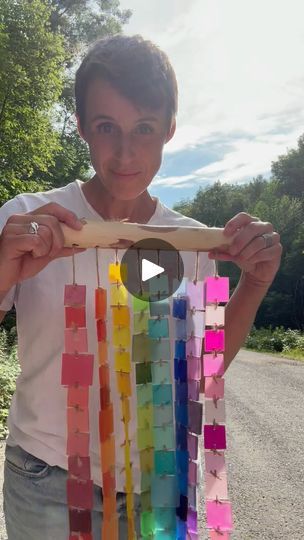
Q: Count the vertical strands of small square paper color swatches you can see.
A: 8